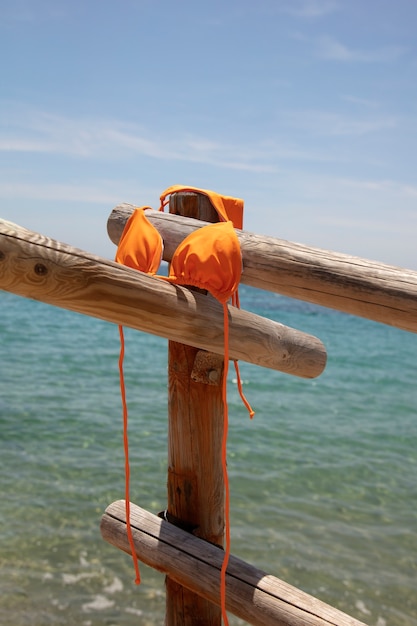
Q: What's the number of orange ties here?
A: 3